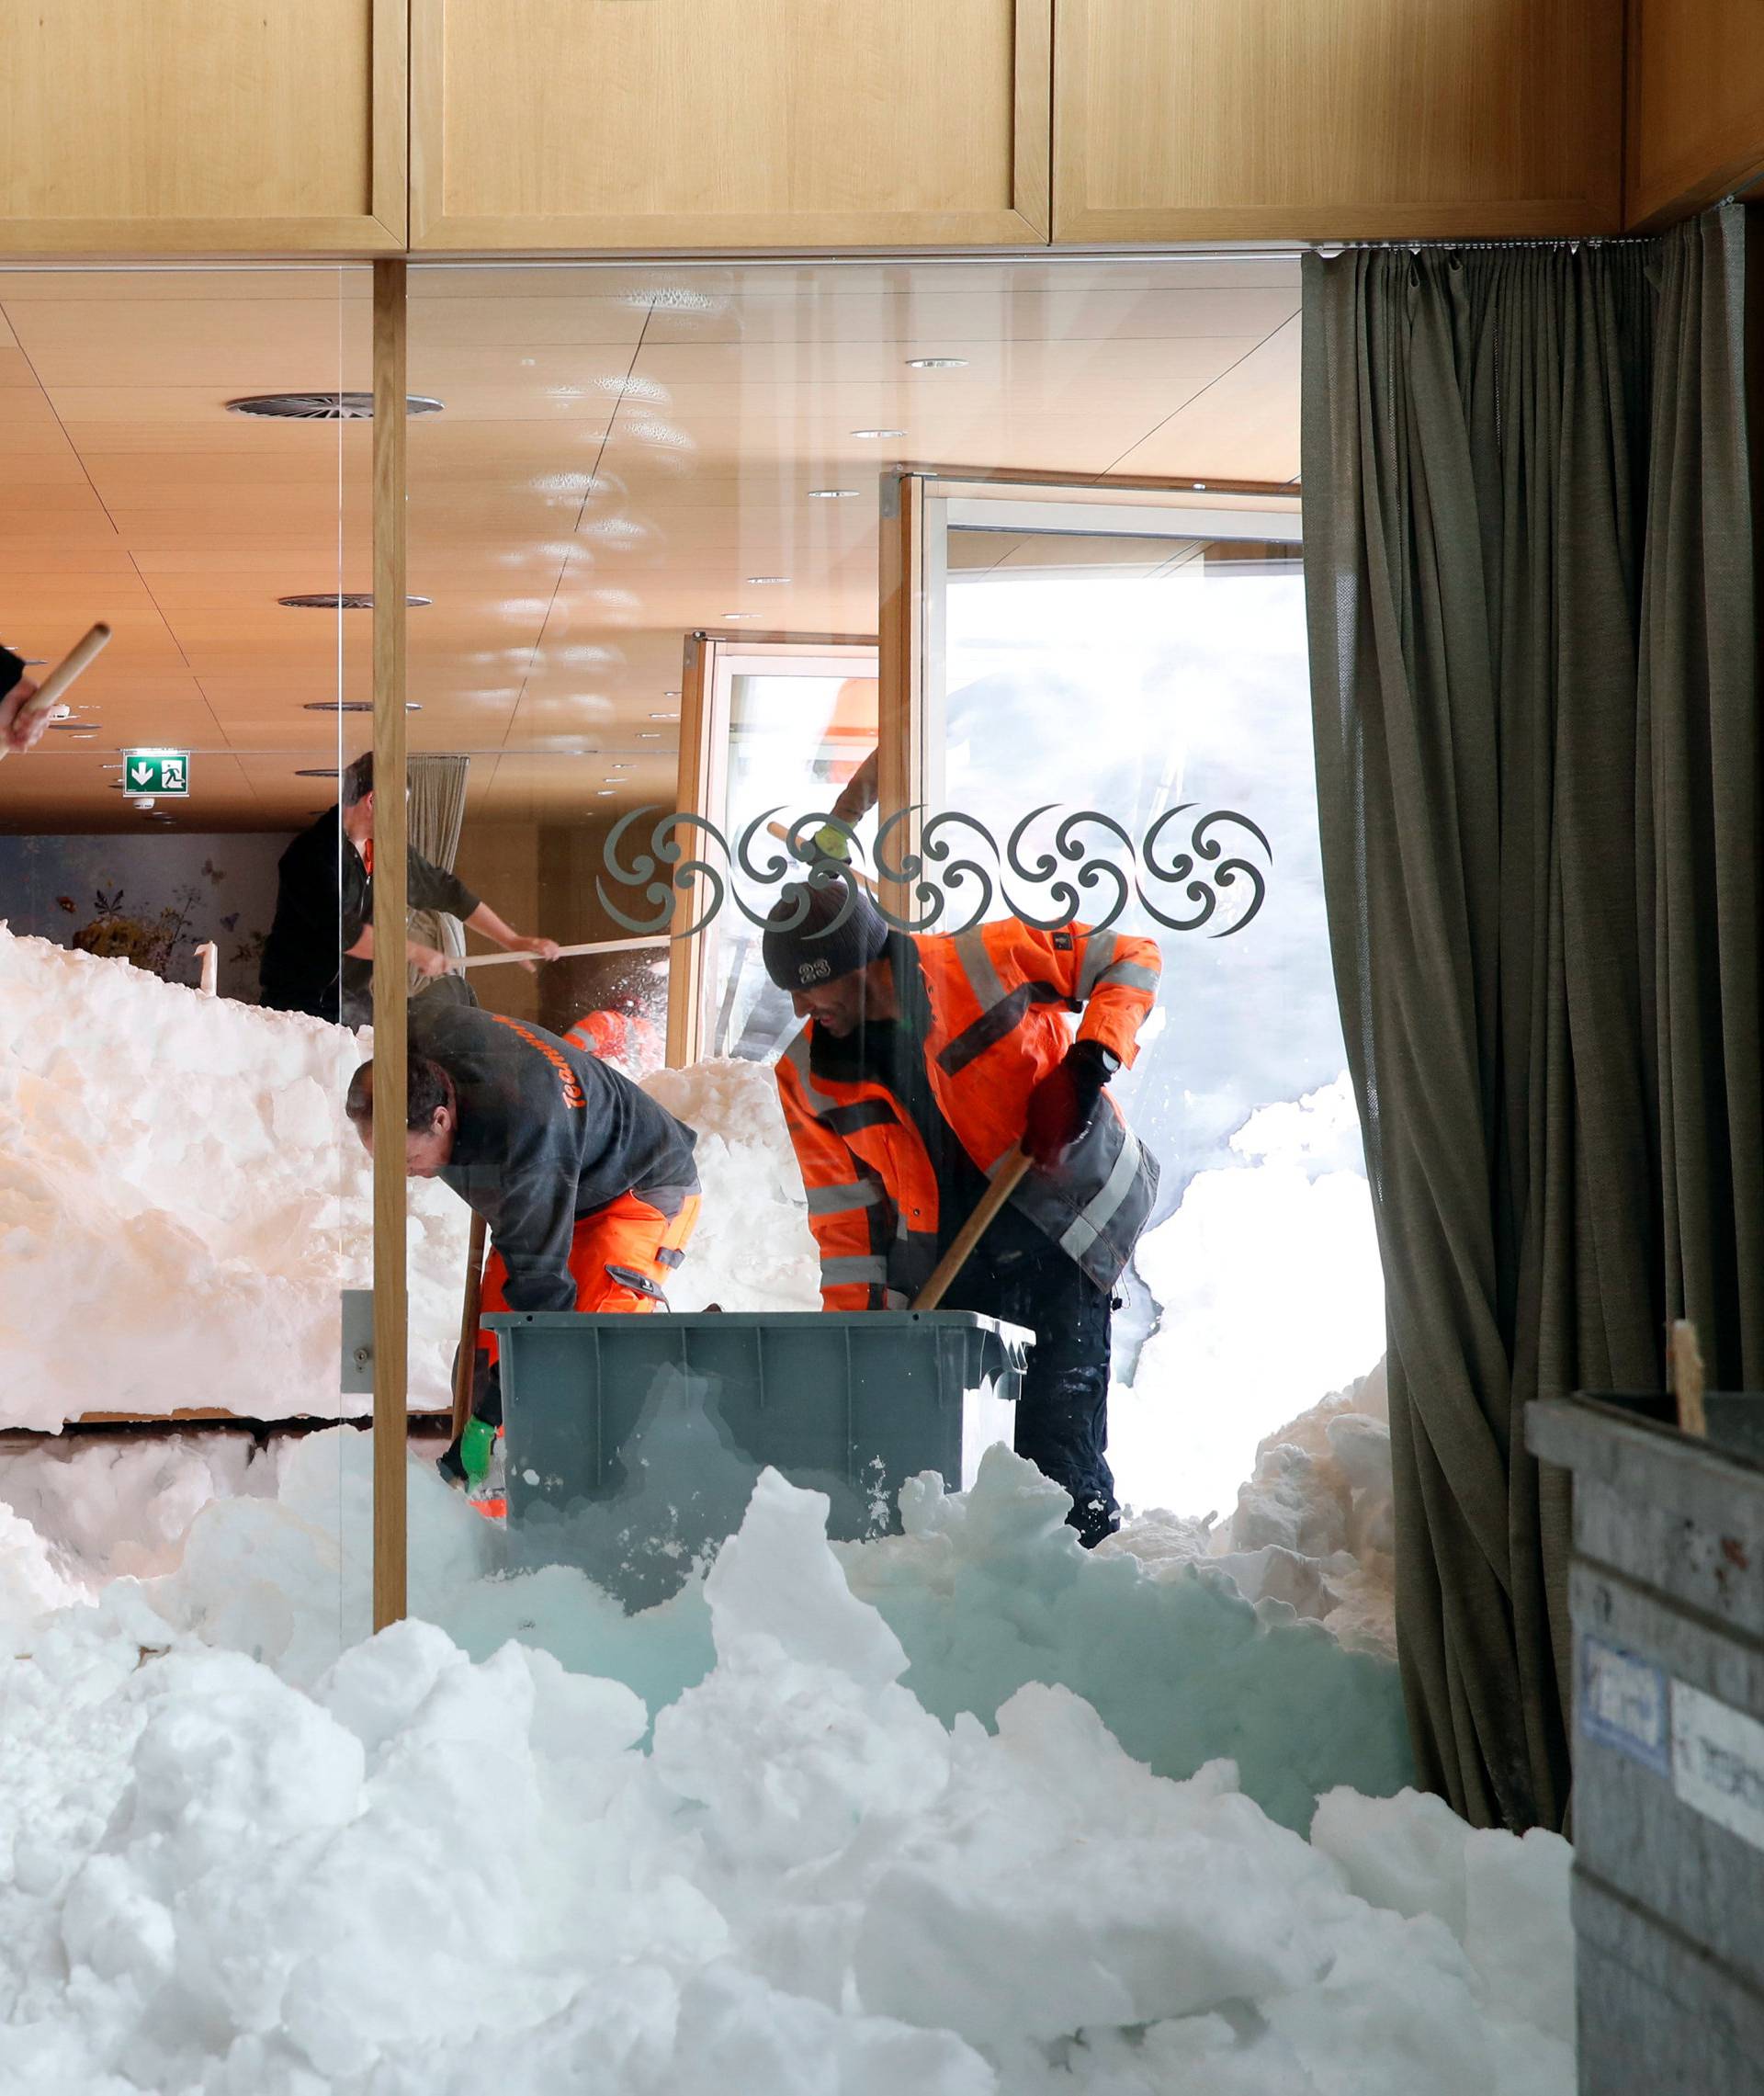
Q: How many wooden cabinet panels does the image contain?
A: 4